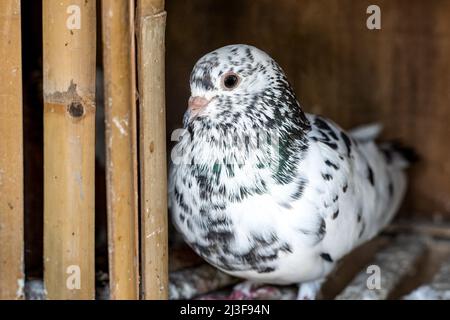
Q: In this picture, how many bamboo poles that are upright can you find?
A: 4